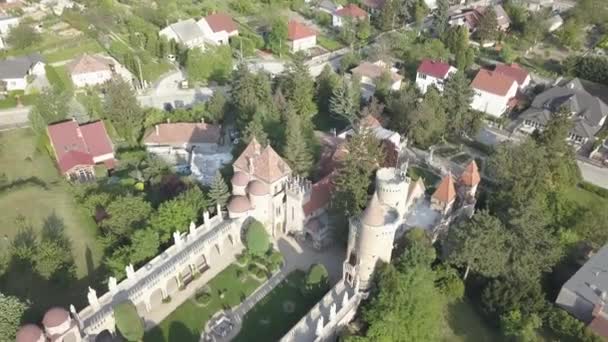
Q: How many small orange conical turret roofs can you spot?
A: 2